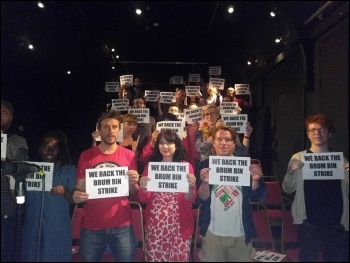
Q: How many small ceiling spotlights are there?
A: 11